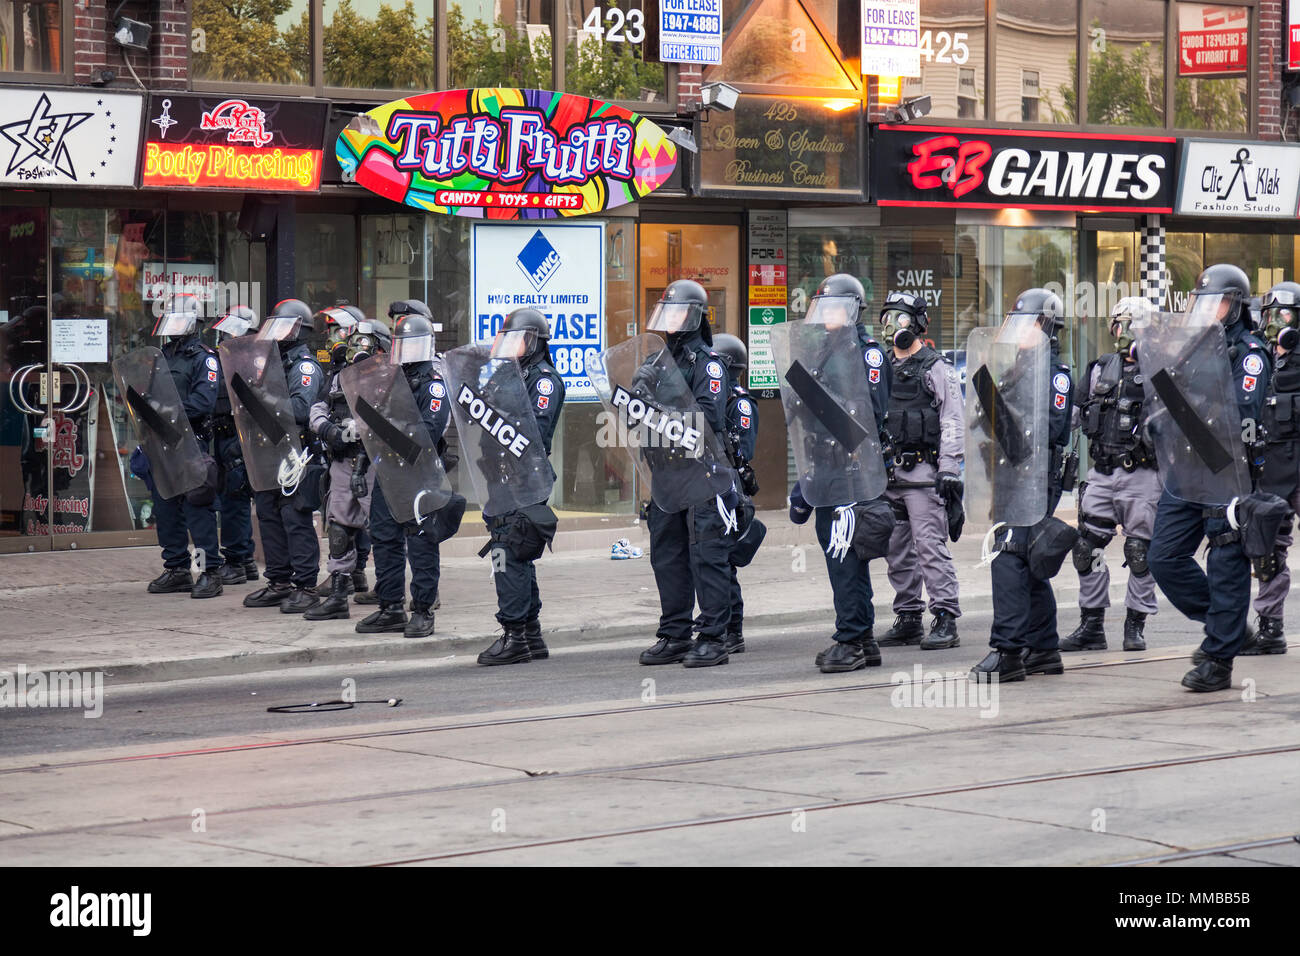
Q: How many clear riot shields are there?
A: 8